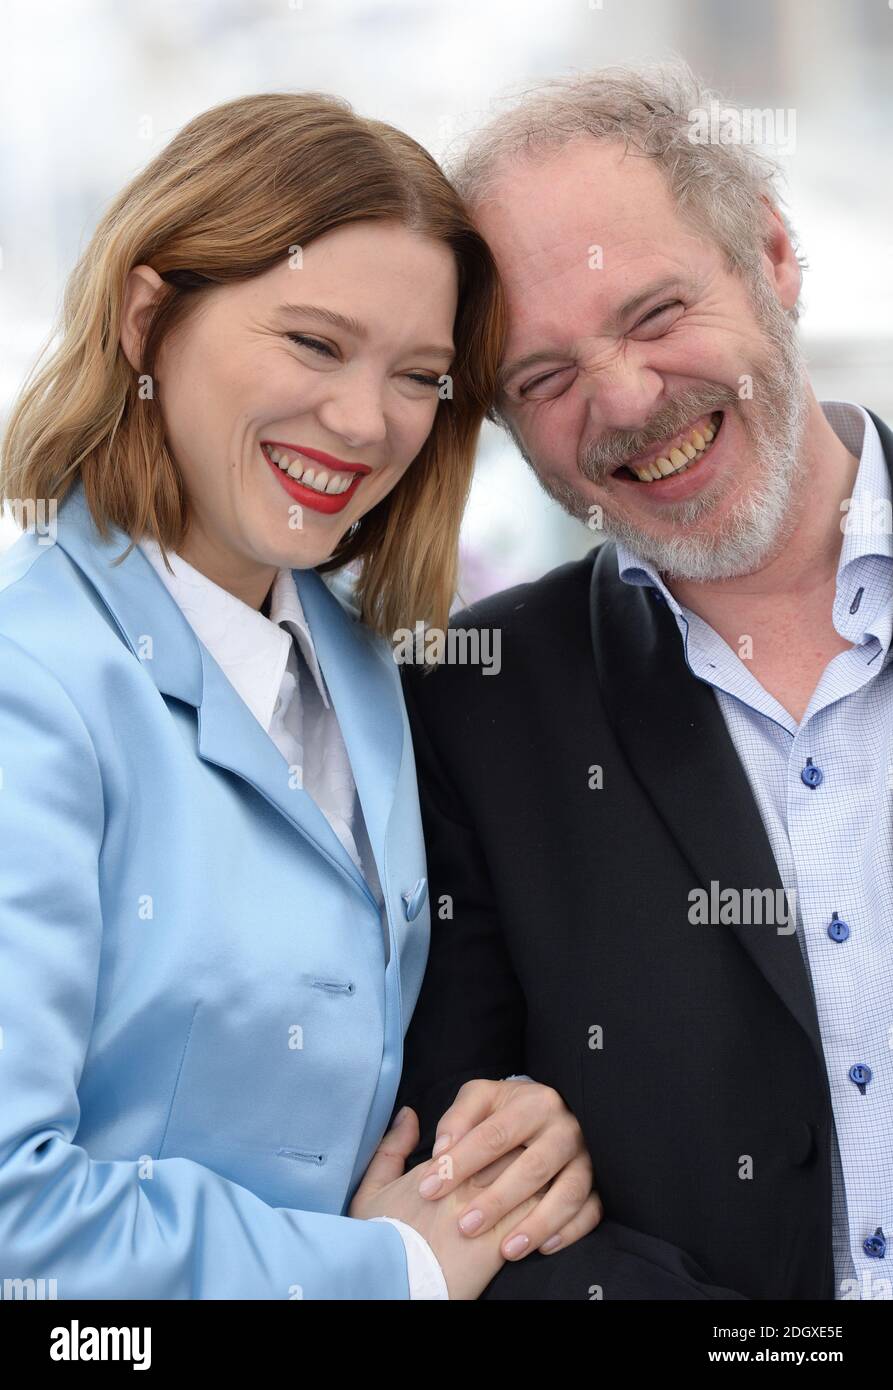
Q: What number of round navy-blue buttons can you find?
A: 4